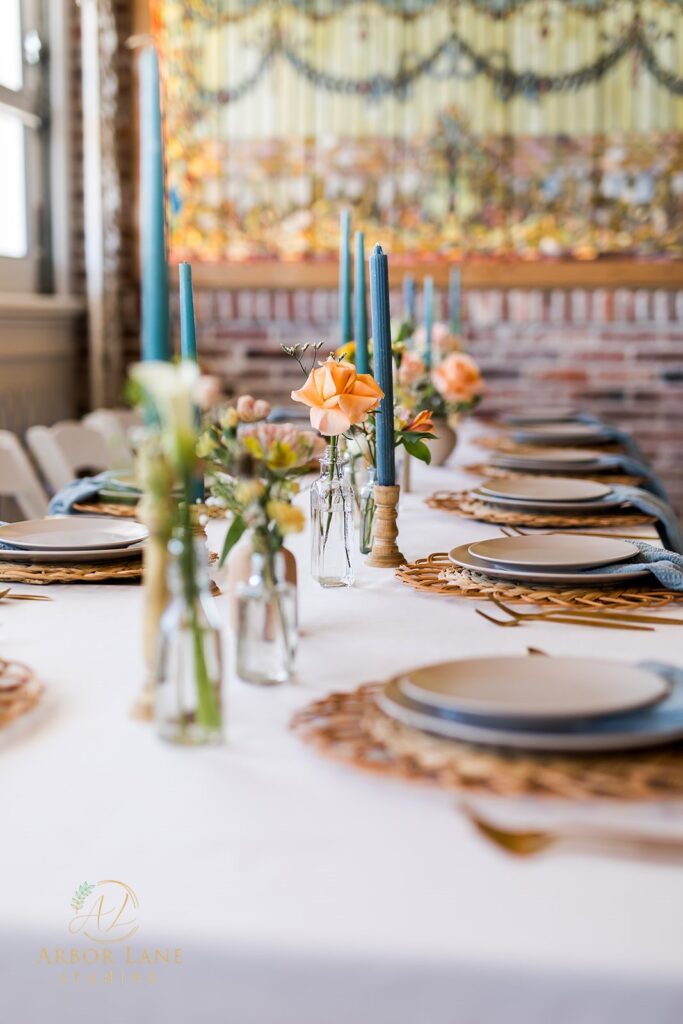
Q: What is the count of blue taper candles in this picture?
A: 8